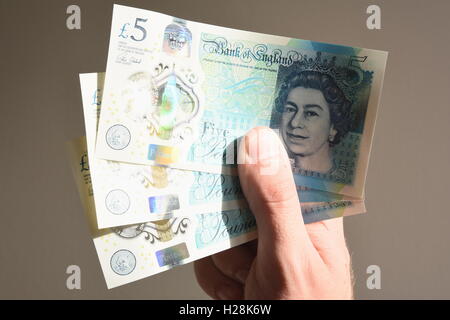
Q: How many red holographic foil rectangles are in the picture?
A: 0